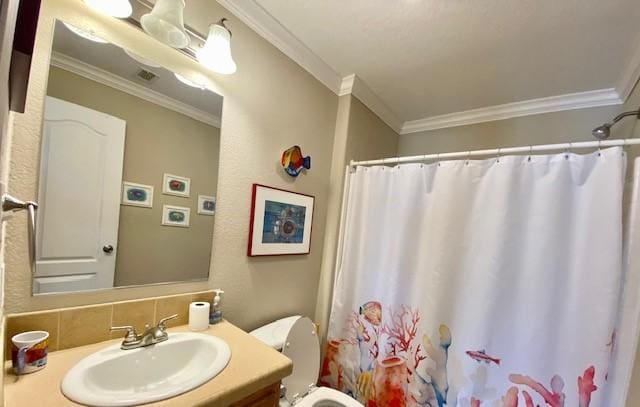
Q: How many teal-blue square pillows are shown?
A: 0